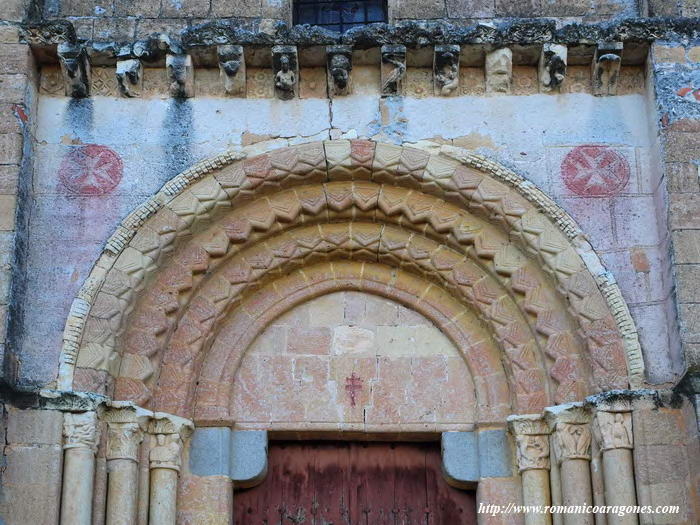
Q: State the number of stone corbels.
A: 11